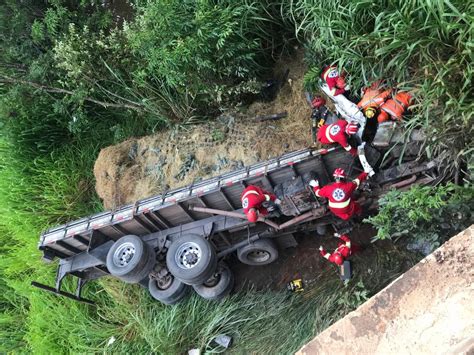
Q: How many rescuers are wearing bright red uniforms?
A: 5